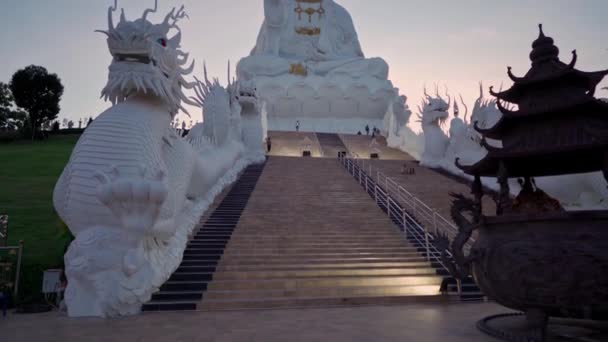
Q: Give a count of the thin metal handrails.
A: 2